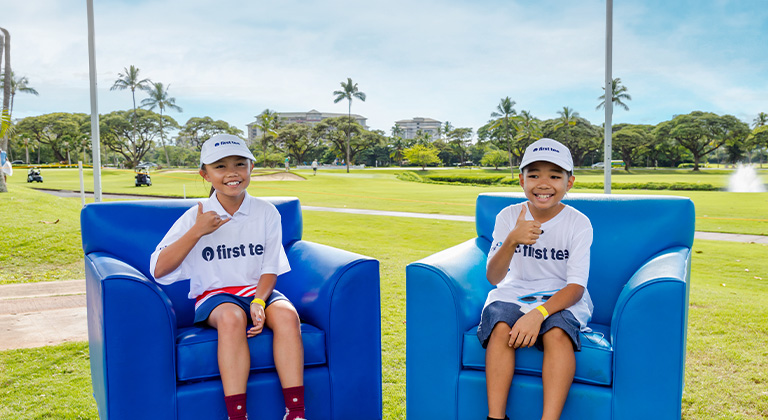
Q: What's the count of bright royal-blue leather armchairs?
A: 2